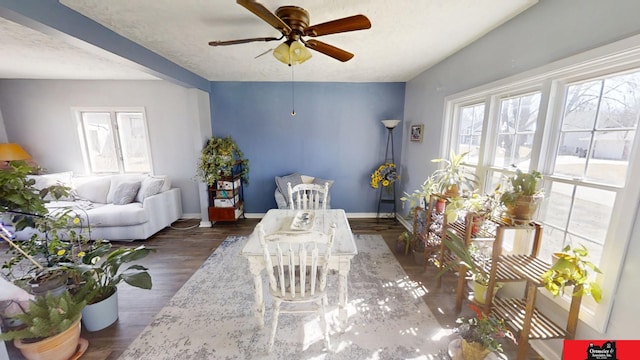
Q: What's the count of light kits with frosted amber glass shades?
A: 1